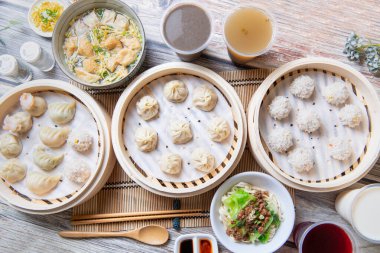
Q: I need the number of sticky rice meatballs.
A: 10